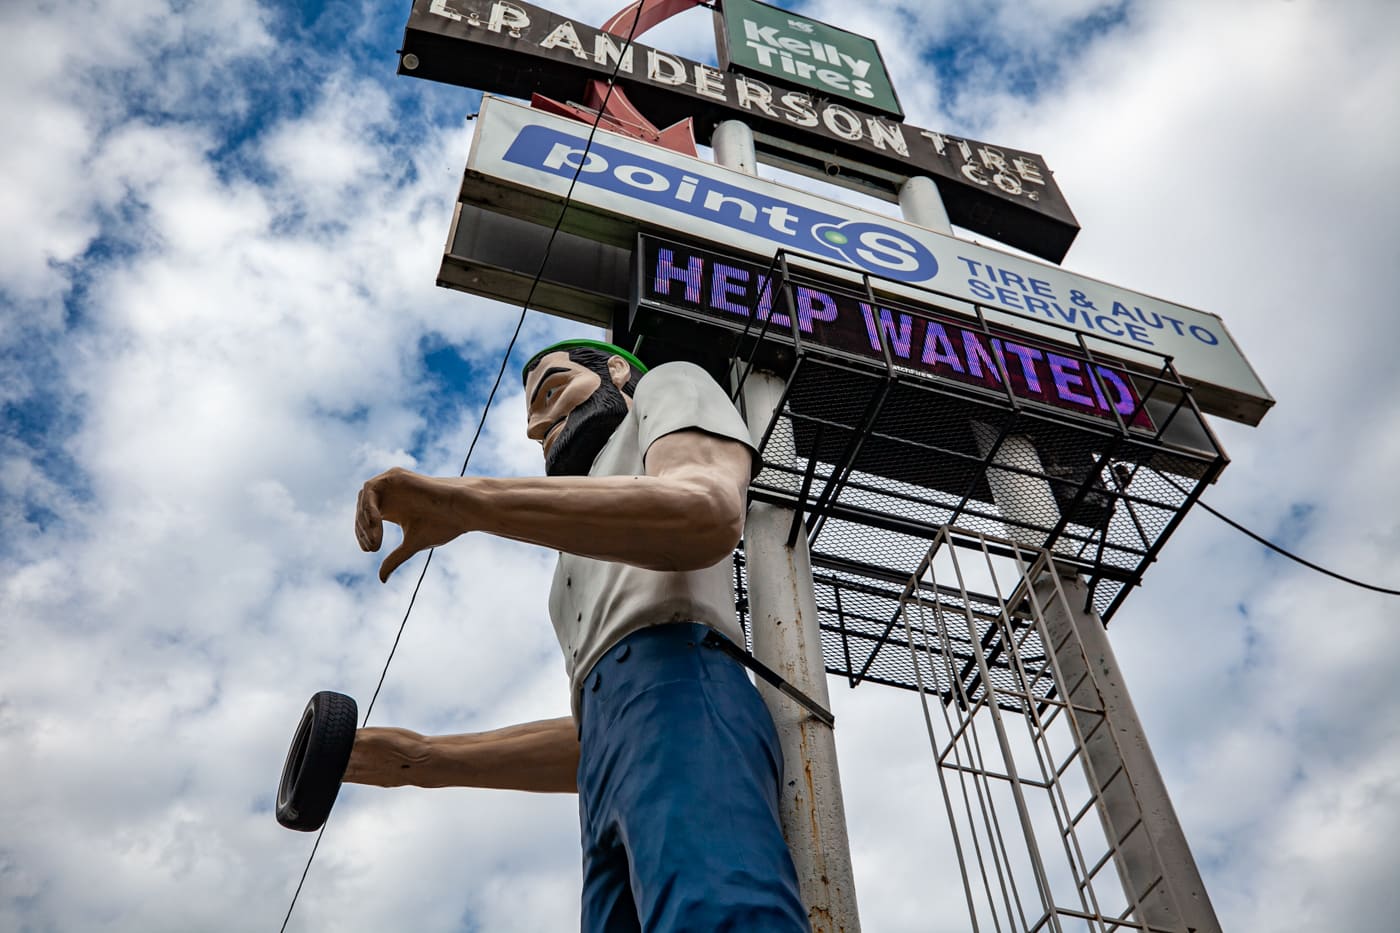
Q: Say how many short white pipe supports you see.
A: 2